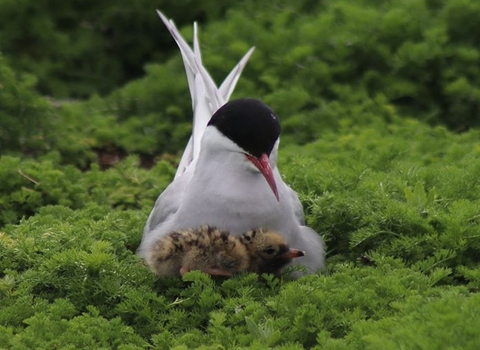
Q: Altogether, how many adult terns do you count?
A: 1